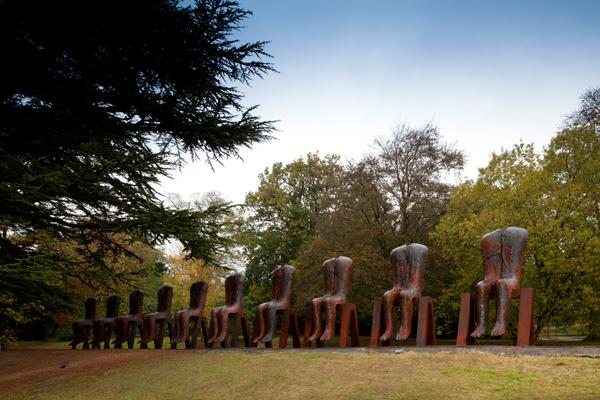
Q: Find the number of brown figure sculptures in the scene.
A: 10